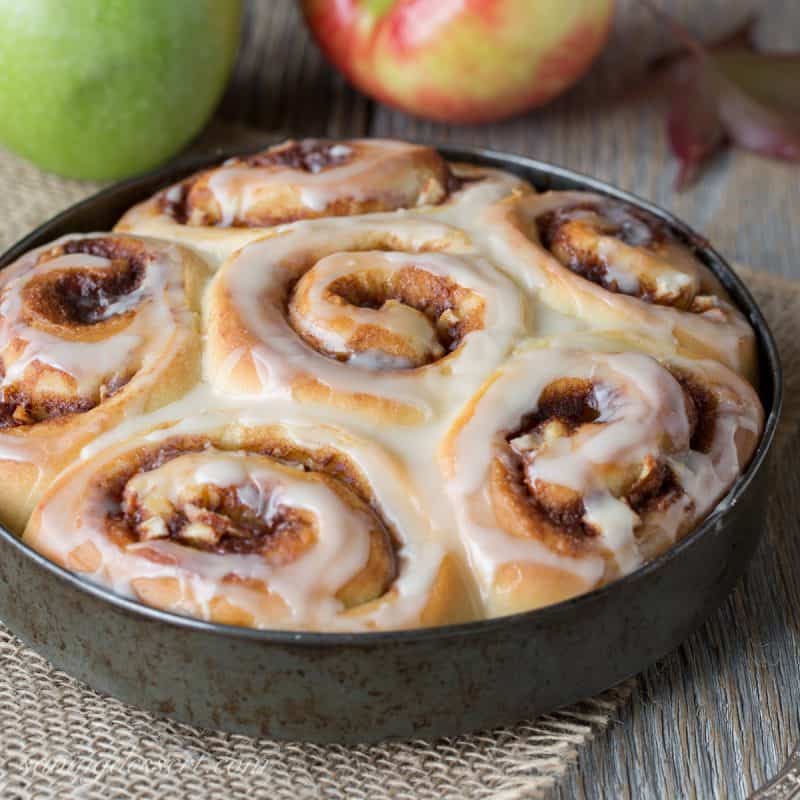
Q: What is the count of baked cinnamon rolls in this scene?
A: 6